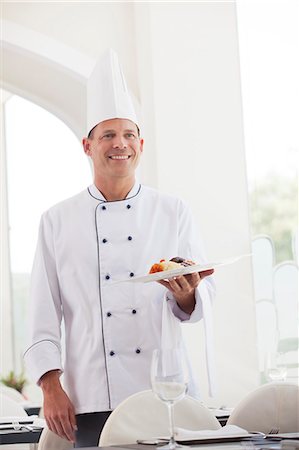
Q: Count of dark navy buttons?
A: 10